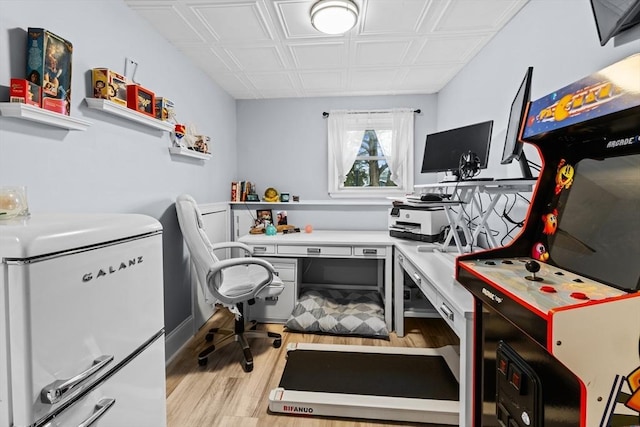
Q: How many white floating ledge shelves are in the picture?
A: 3